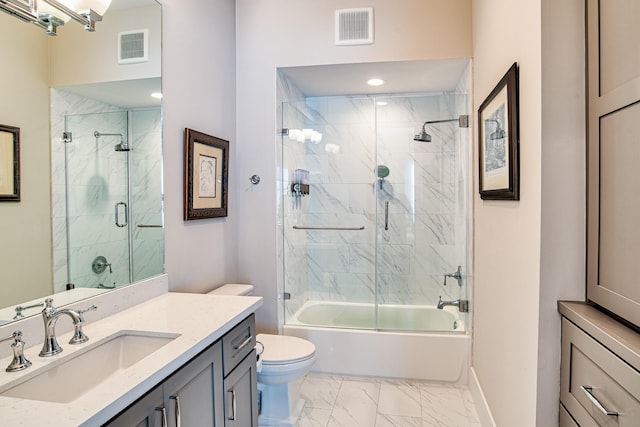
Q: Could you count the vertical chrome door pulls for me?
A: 4